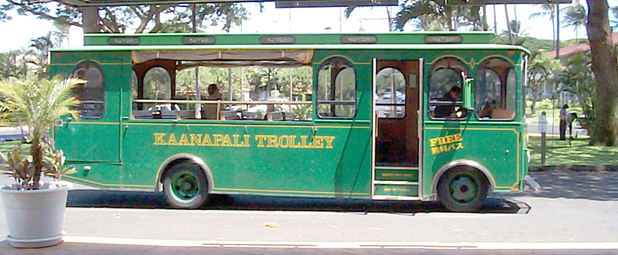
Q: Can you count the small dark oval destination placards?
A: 5